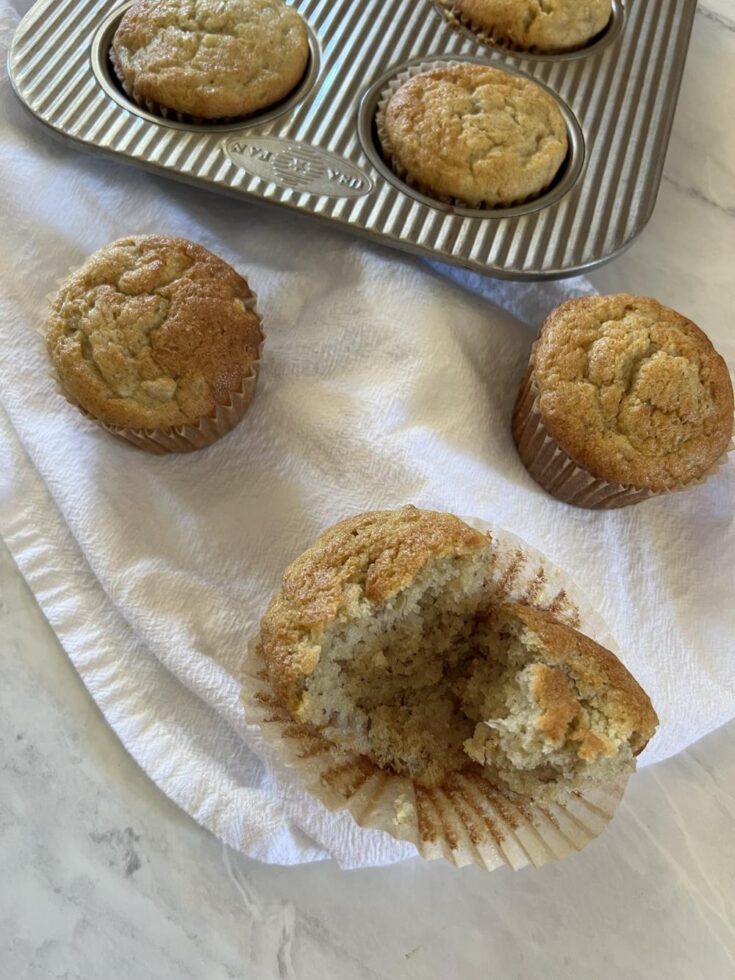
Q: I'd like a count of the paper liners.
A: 6